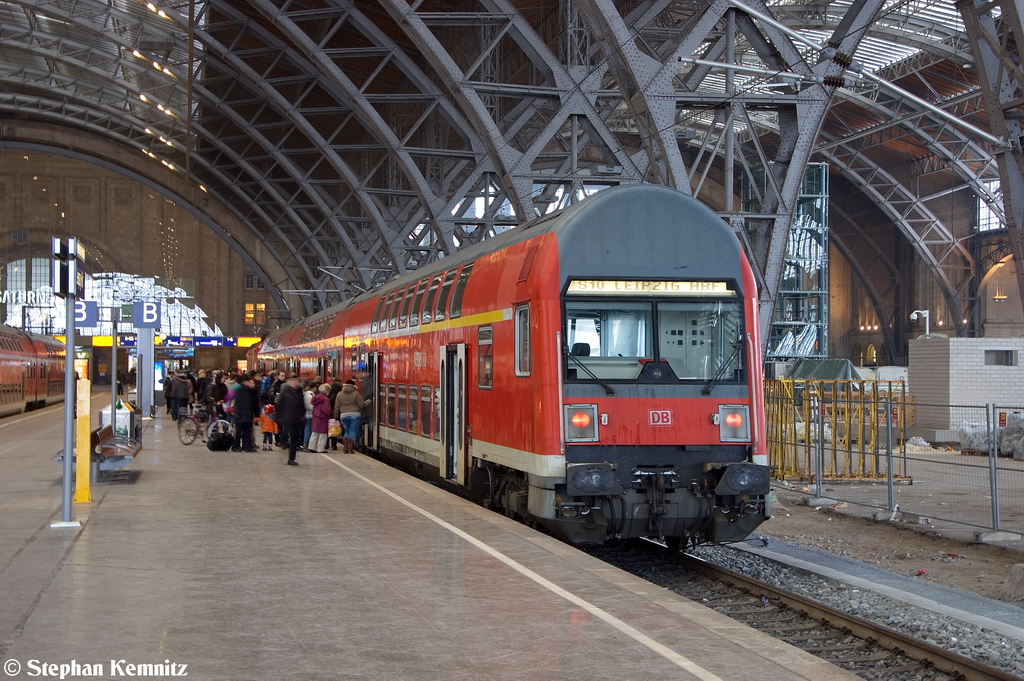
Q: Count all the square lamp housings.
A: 2